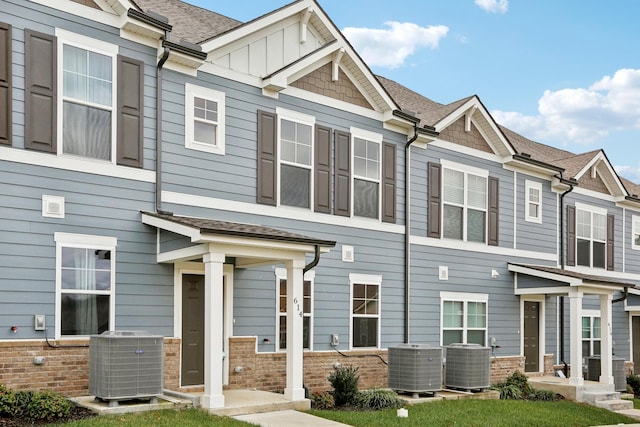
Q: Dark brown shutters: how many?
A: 11